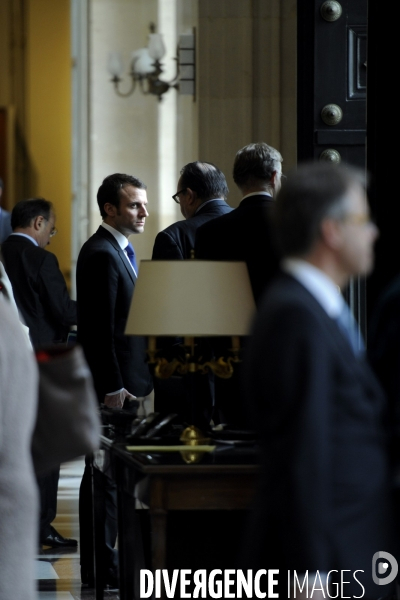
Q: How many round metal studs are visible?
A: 3